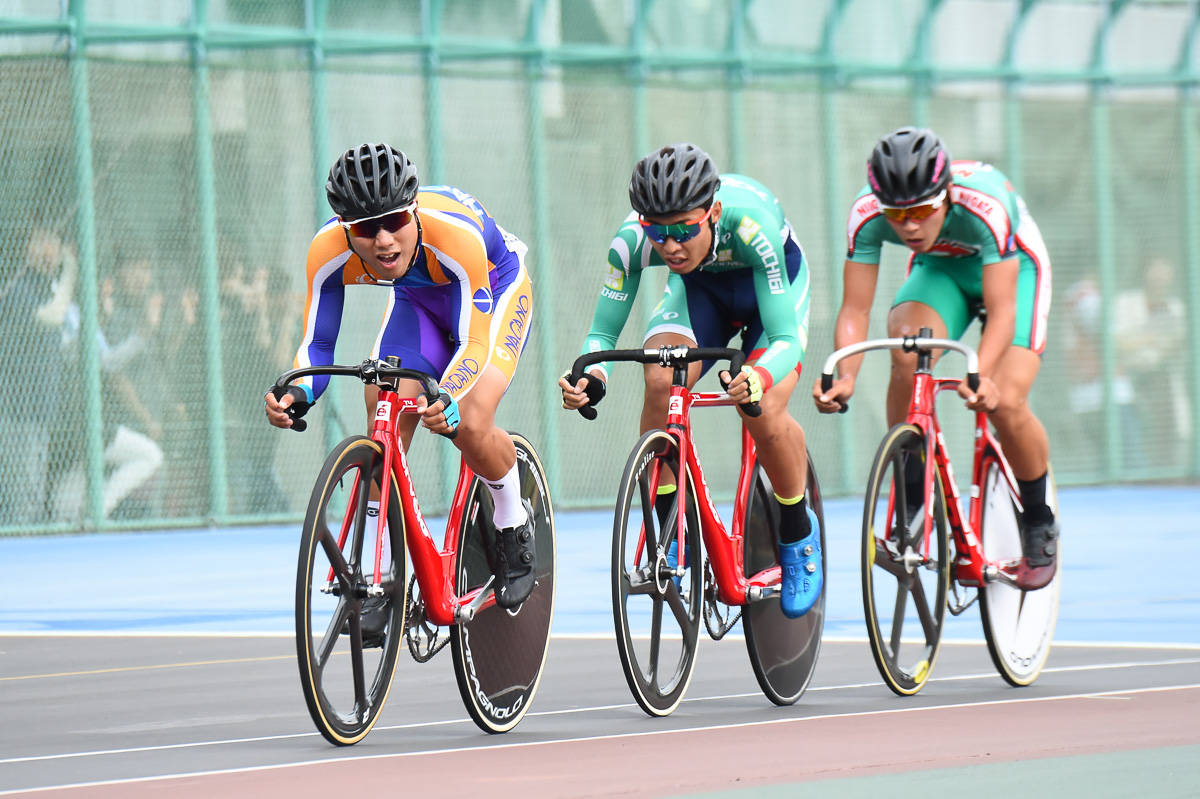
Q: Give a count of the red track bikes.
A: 3